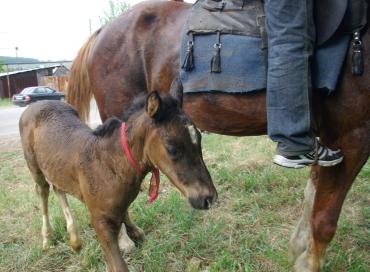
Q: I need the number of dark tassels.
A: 3